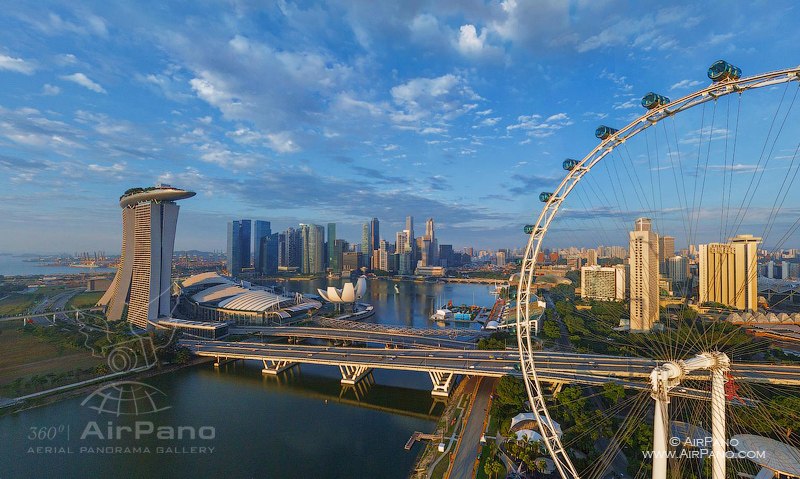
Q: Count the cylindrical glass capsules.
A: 6